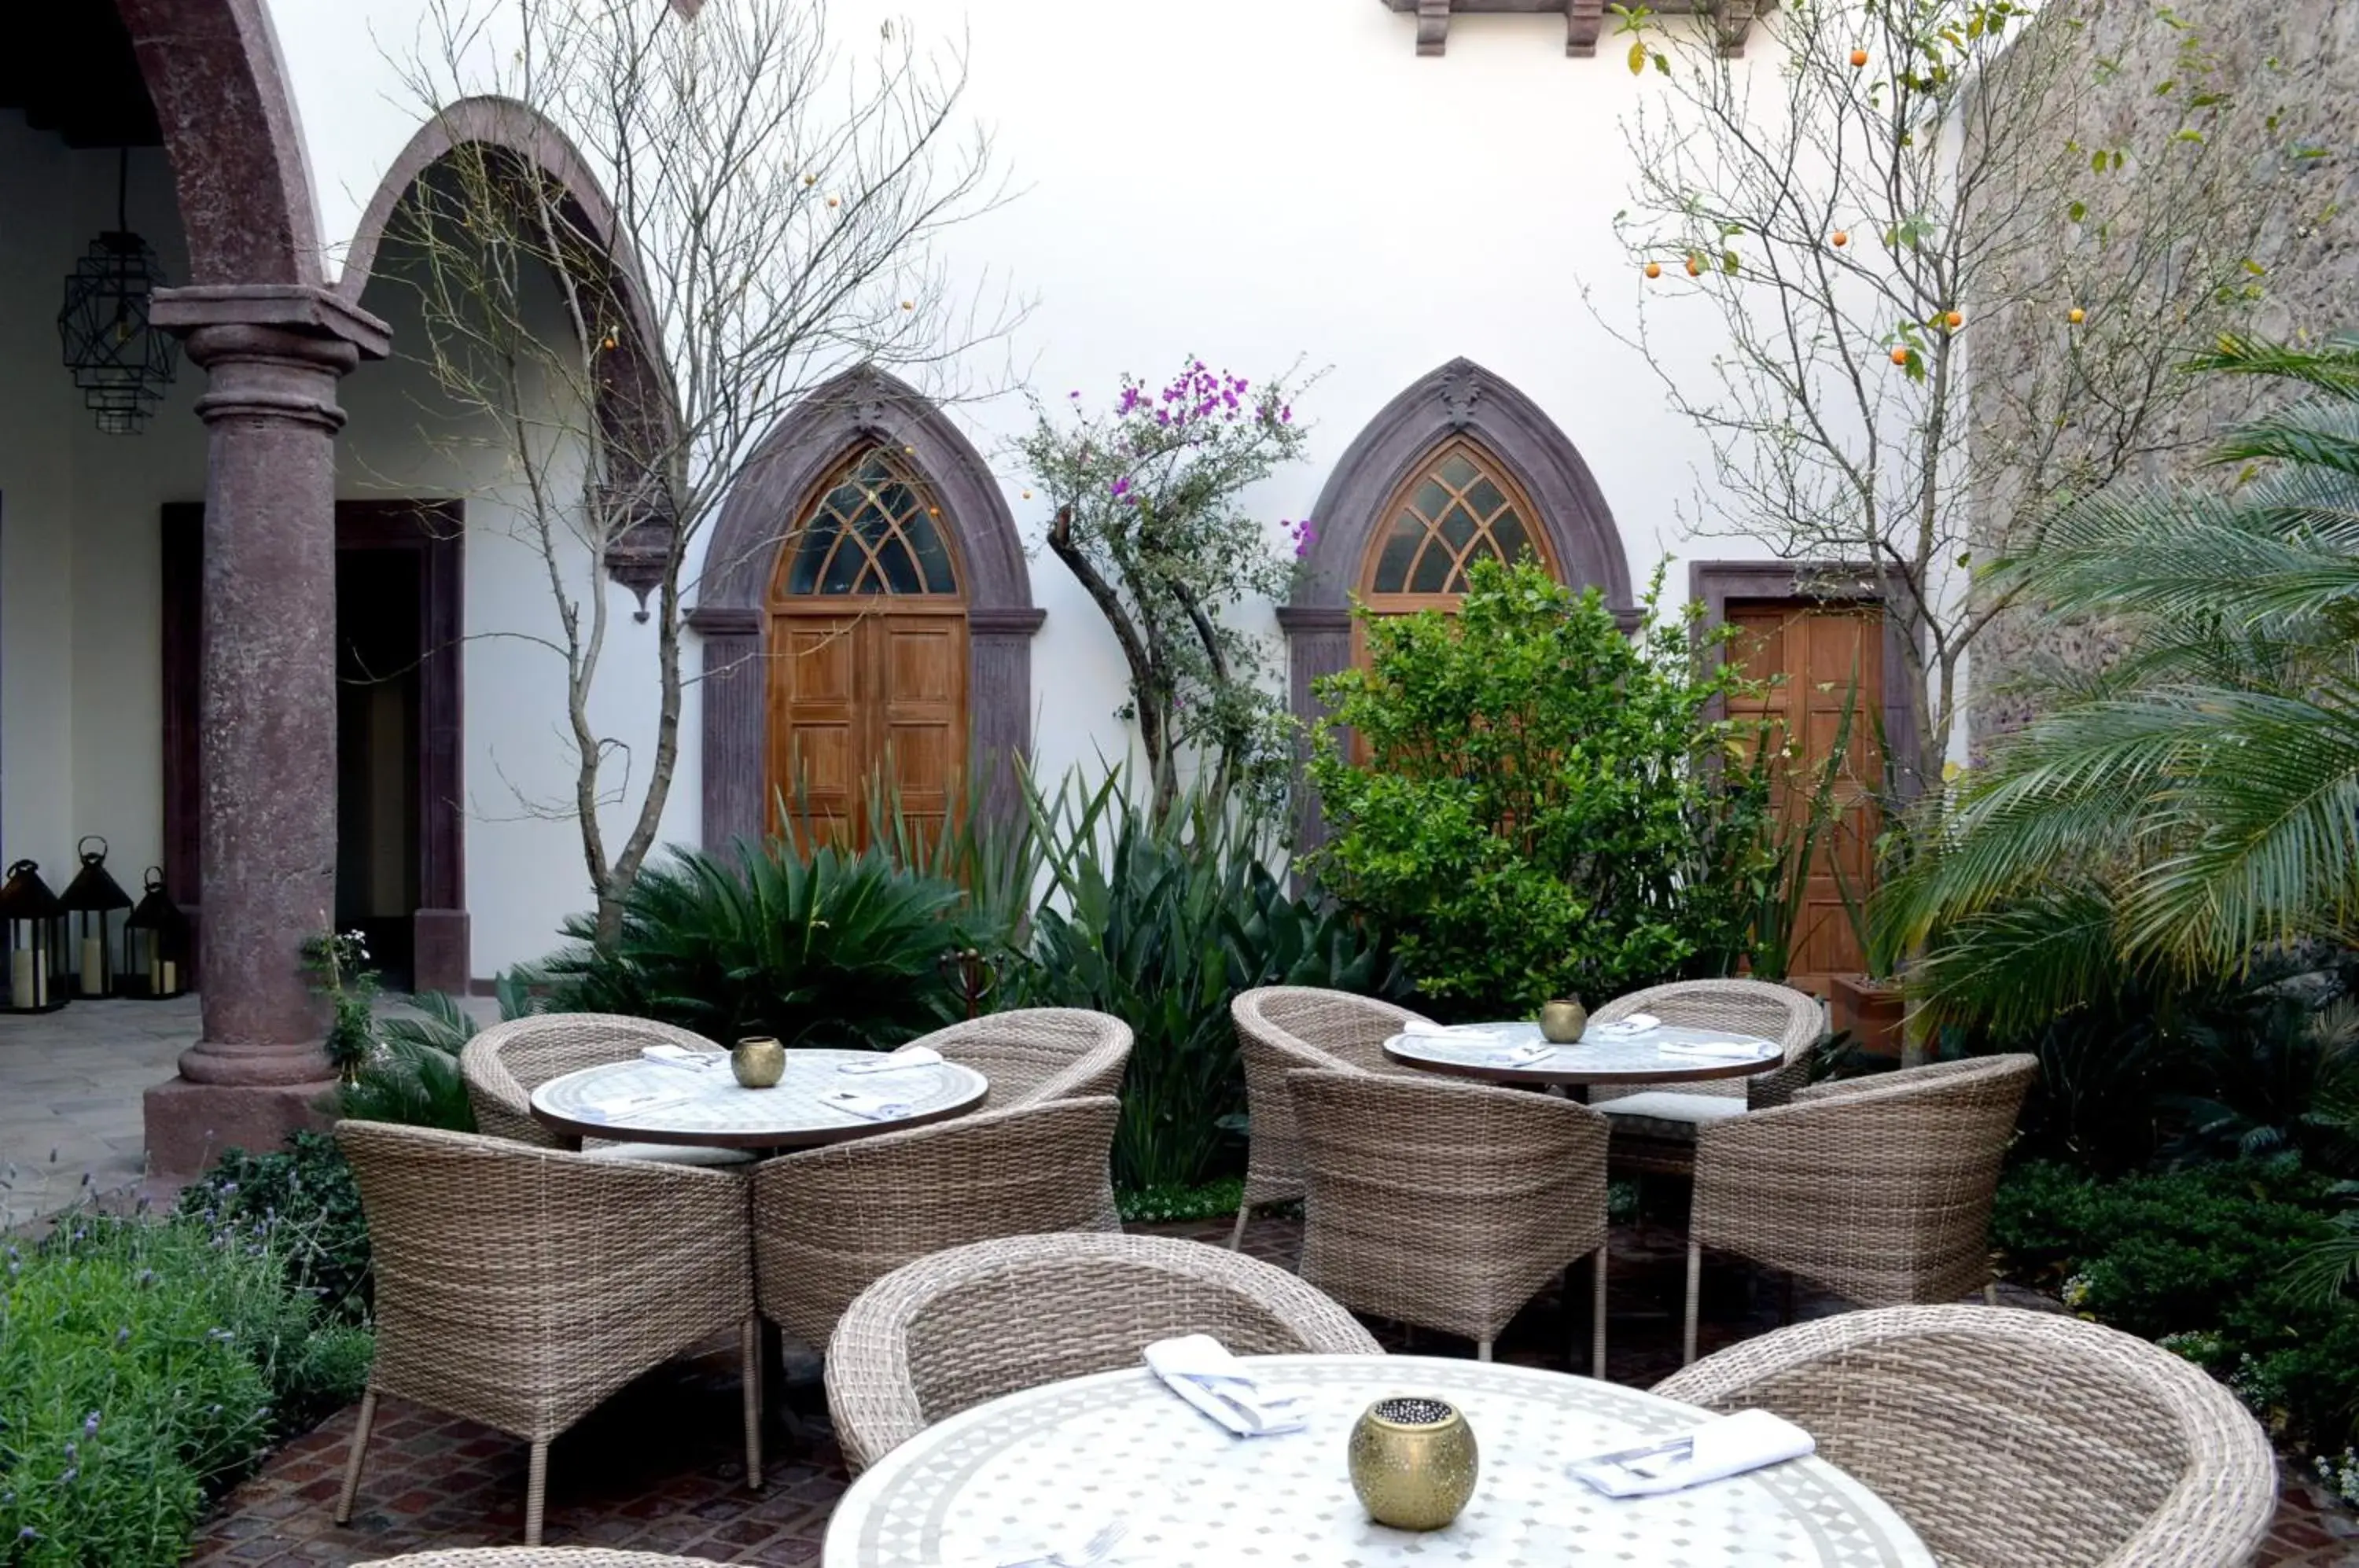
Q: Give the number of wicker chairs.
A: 11